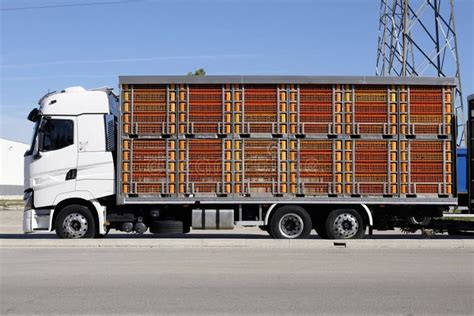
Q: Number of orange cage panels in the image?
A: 12